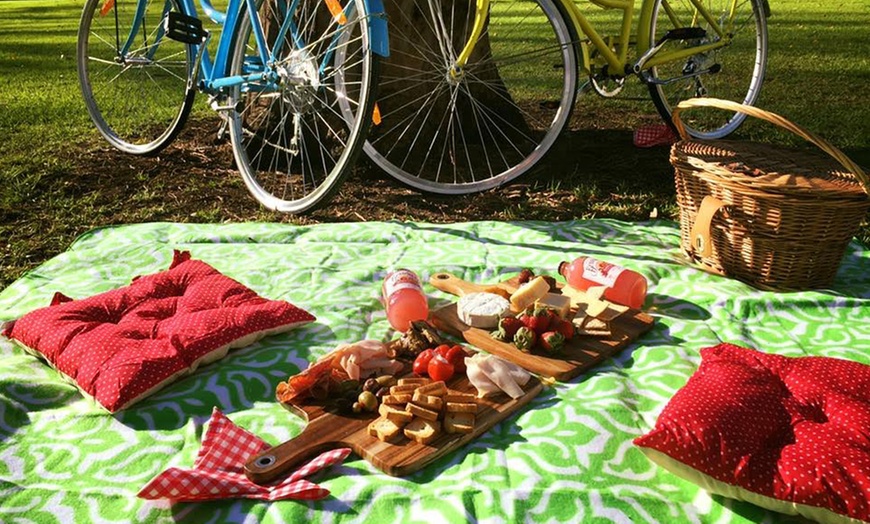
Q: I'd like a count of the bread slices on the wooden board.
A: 12